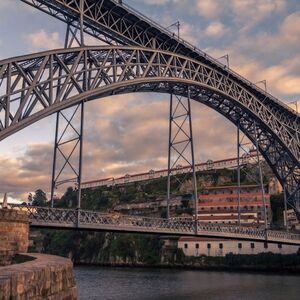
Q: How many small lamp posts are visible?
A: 4